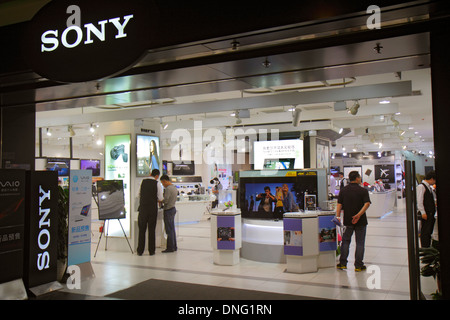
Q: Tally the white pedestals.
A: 3